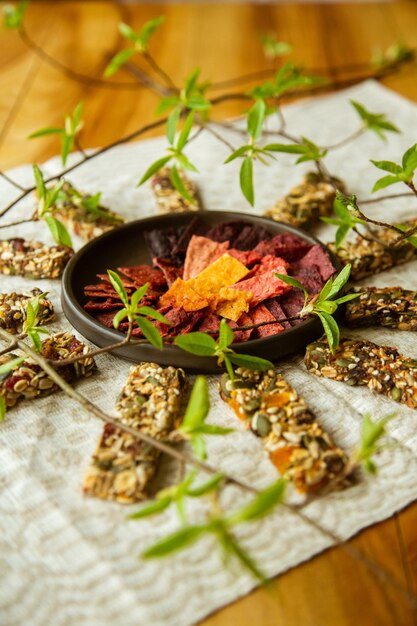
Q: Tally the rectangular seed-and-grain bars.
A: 11